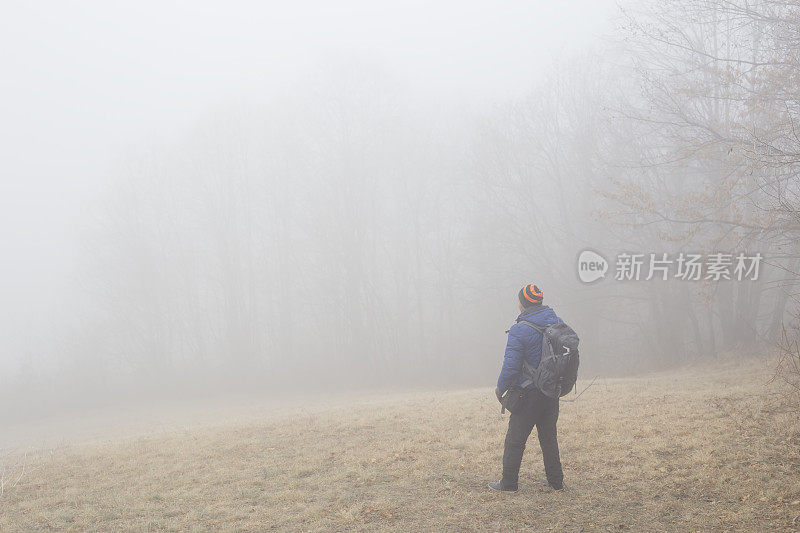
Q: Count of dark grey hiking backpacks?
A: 1